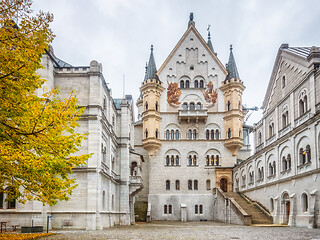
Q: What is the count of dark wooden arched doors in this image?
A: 2